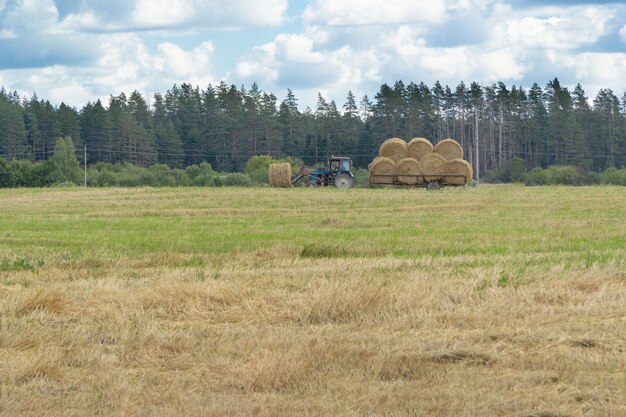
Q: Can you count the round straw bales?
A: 8